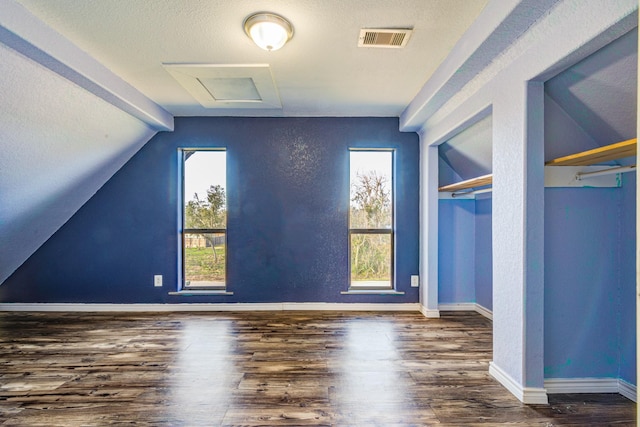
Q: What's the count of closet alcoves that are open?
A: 2